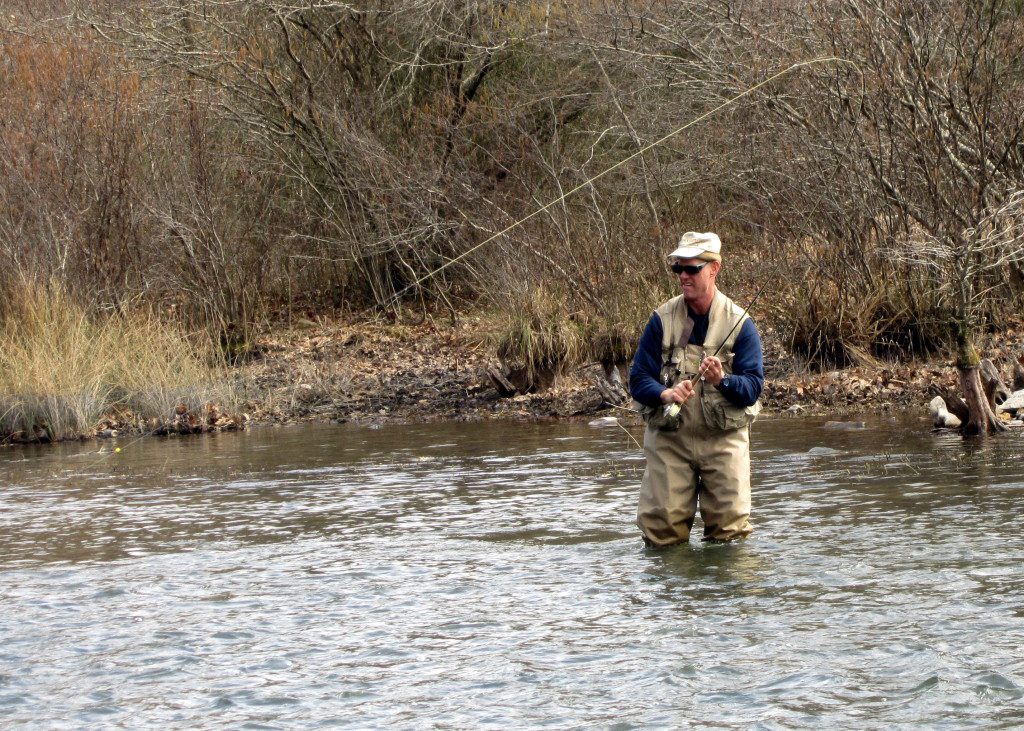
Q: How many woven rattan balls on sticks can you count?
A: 0